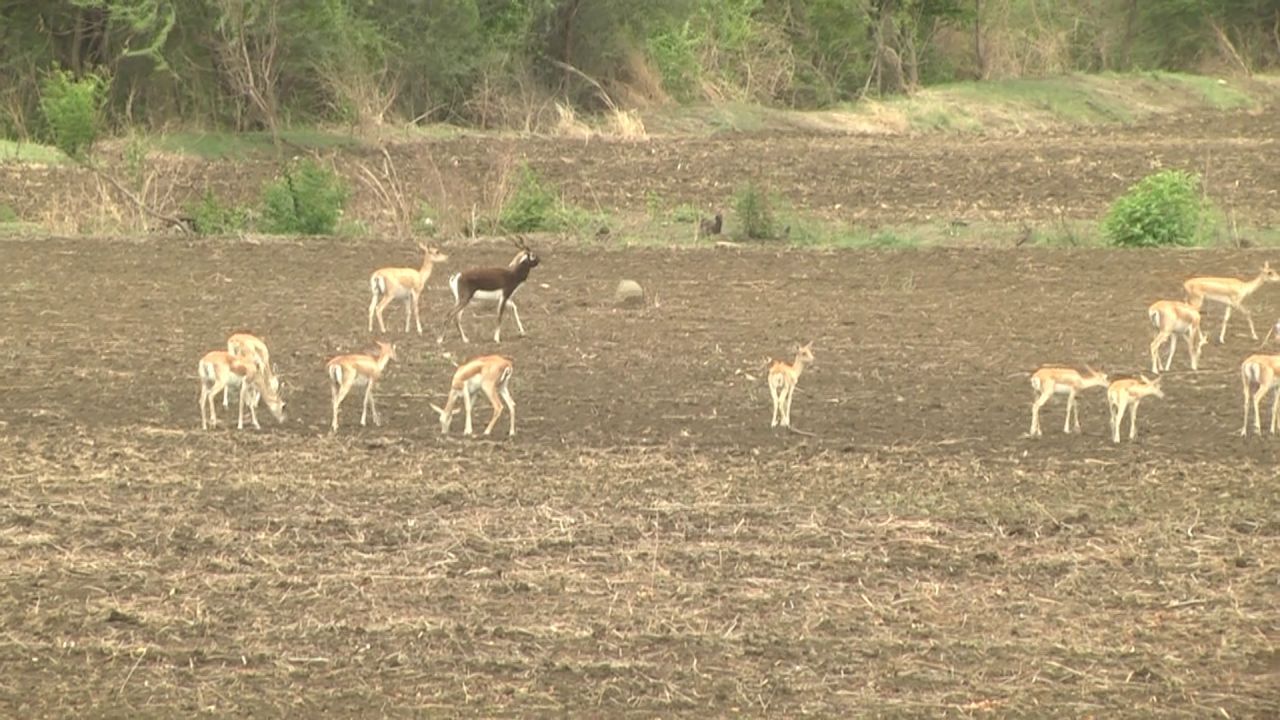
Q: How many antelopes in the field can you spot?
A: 12